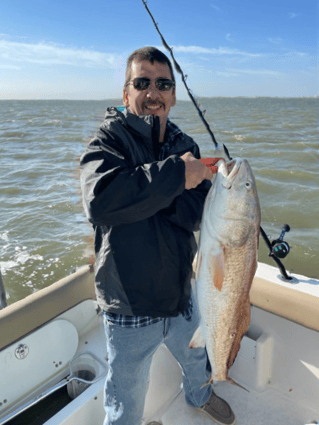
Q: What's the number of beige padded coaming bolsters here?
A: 2